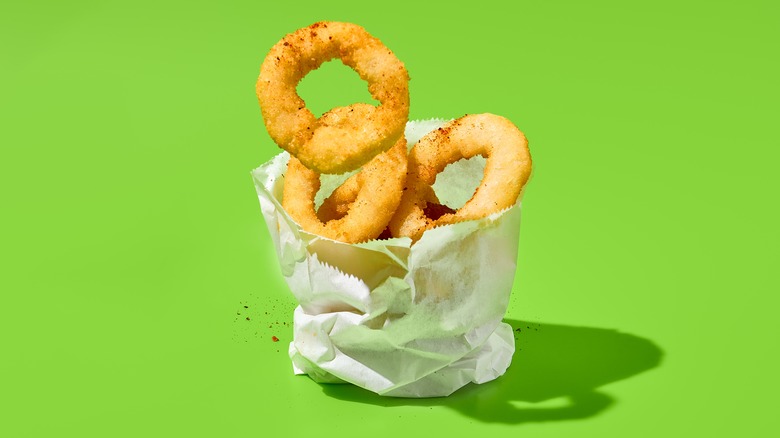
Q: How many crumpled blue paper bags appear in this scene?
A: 0